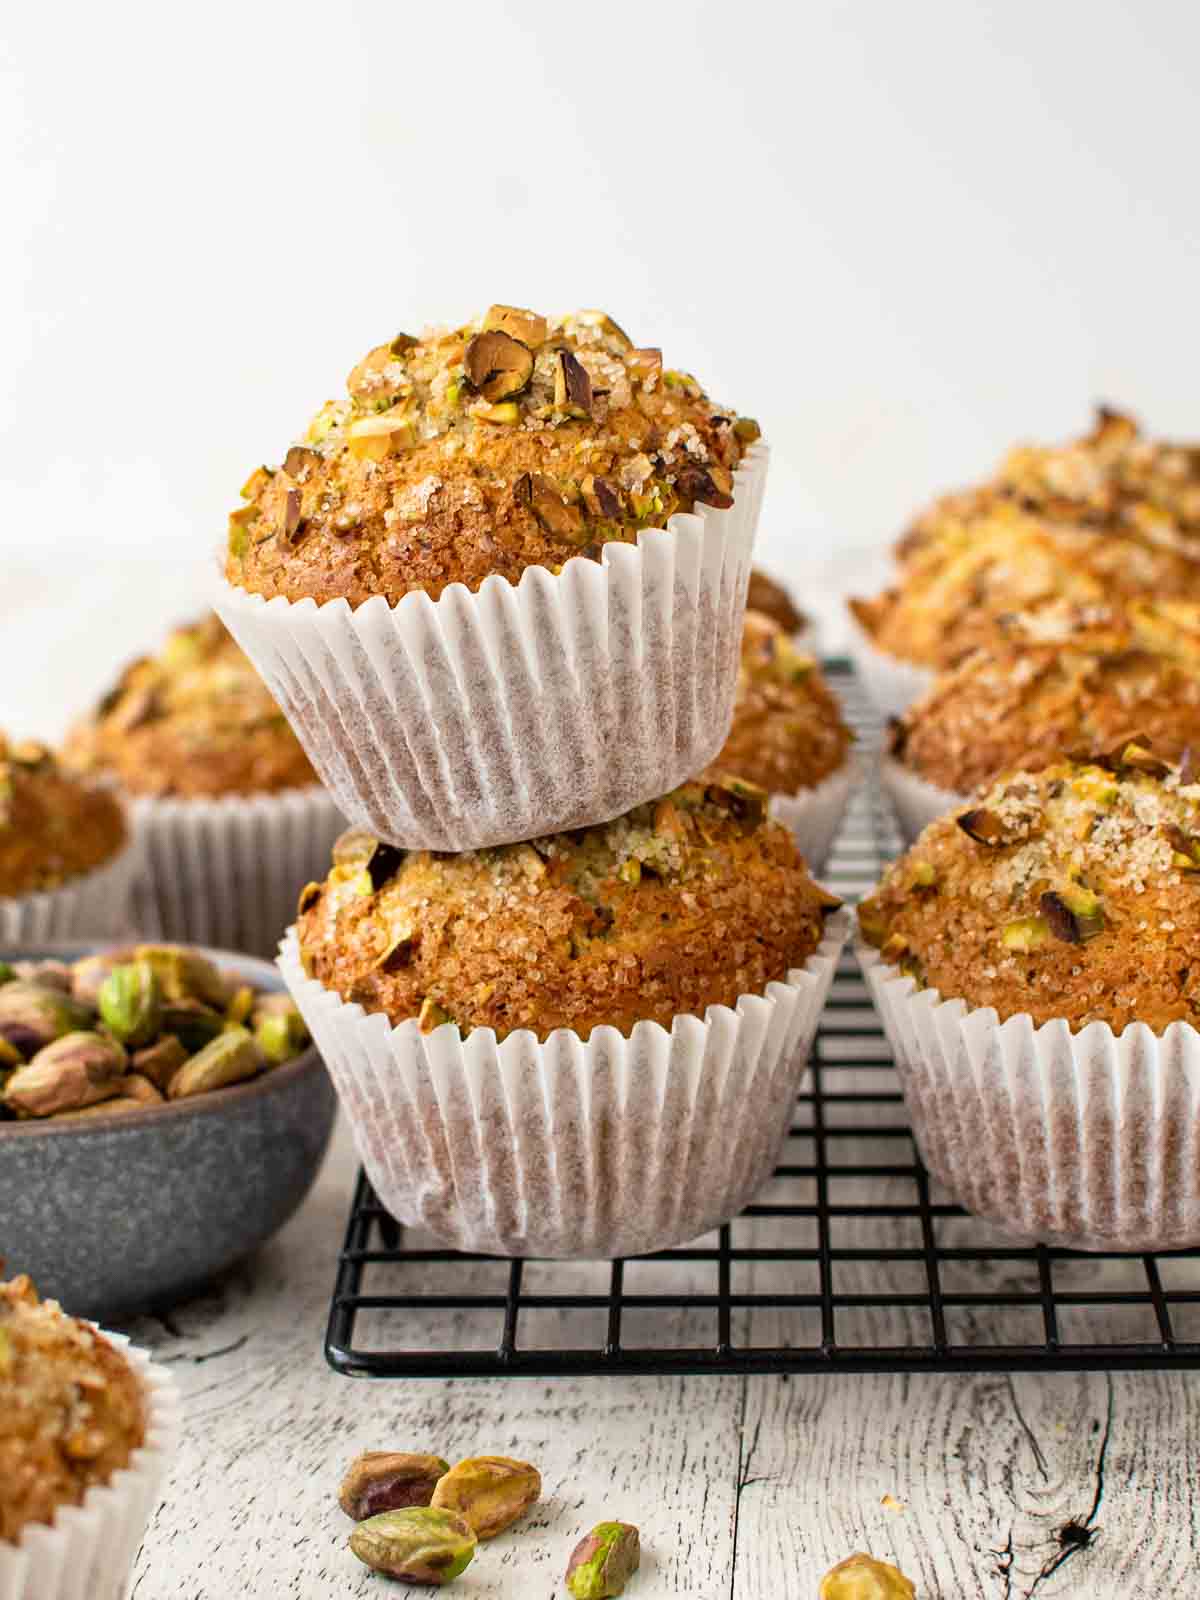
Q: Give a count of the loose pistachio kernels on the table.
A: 5